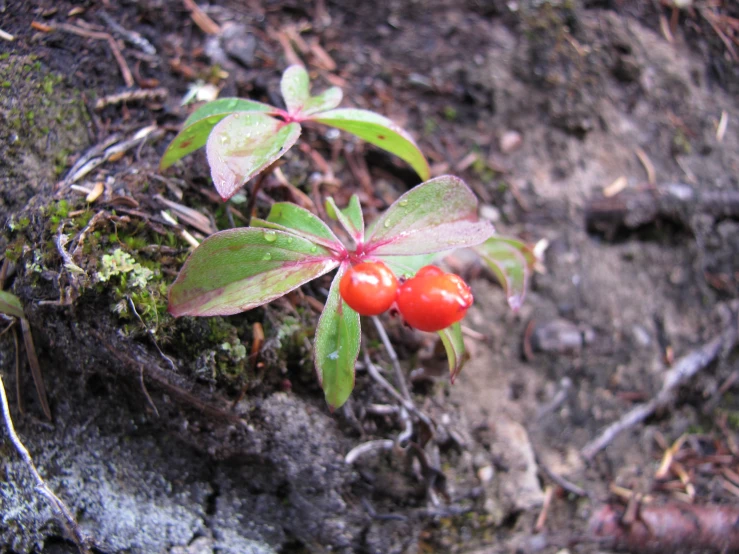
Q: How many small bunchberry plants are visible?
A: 2